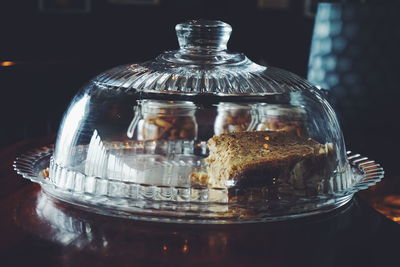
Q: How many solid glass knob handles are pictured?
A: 1